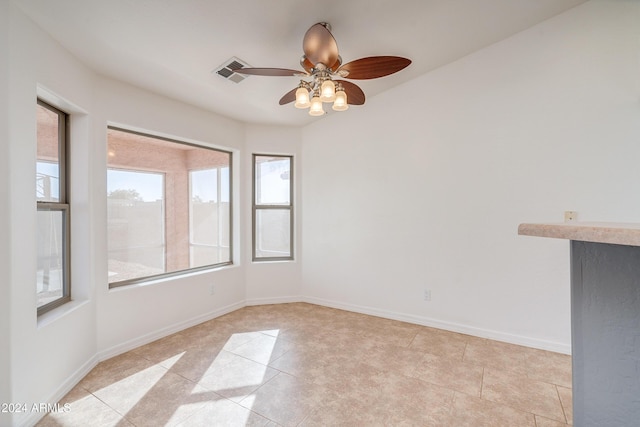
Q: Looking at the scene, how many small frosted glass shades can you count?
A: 4